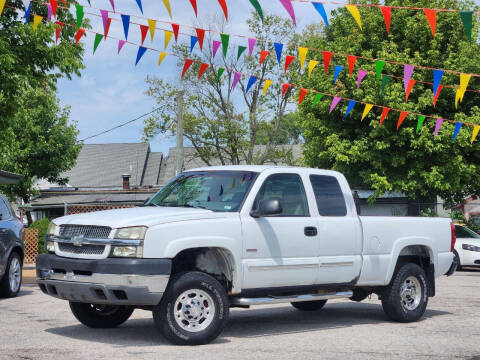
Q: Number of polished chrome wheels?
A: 2